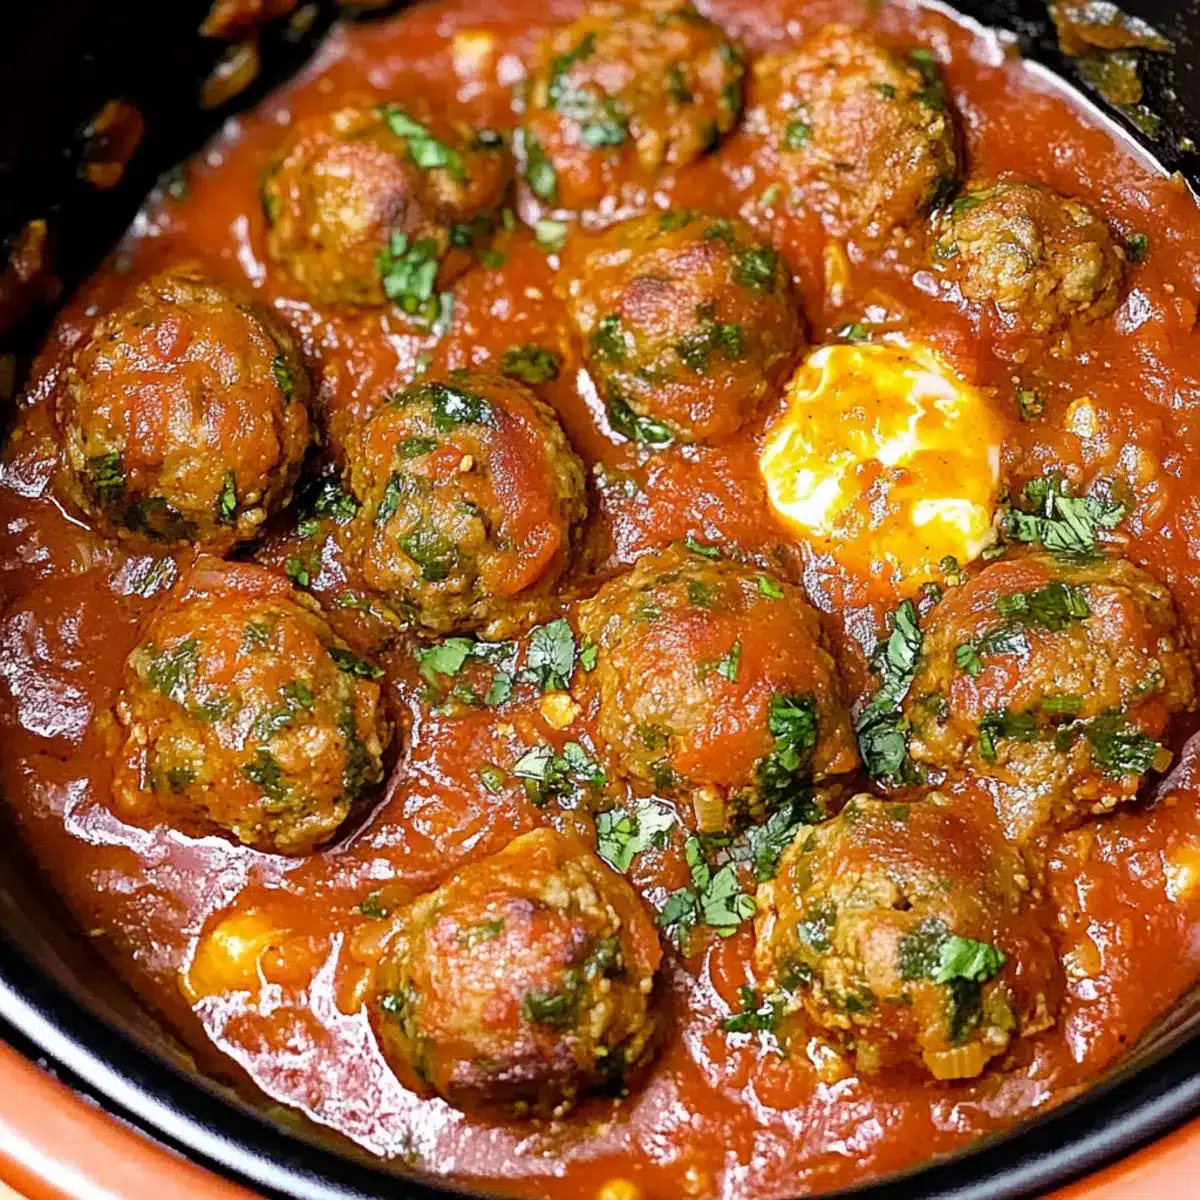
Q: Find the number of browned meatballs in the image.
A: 12